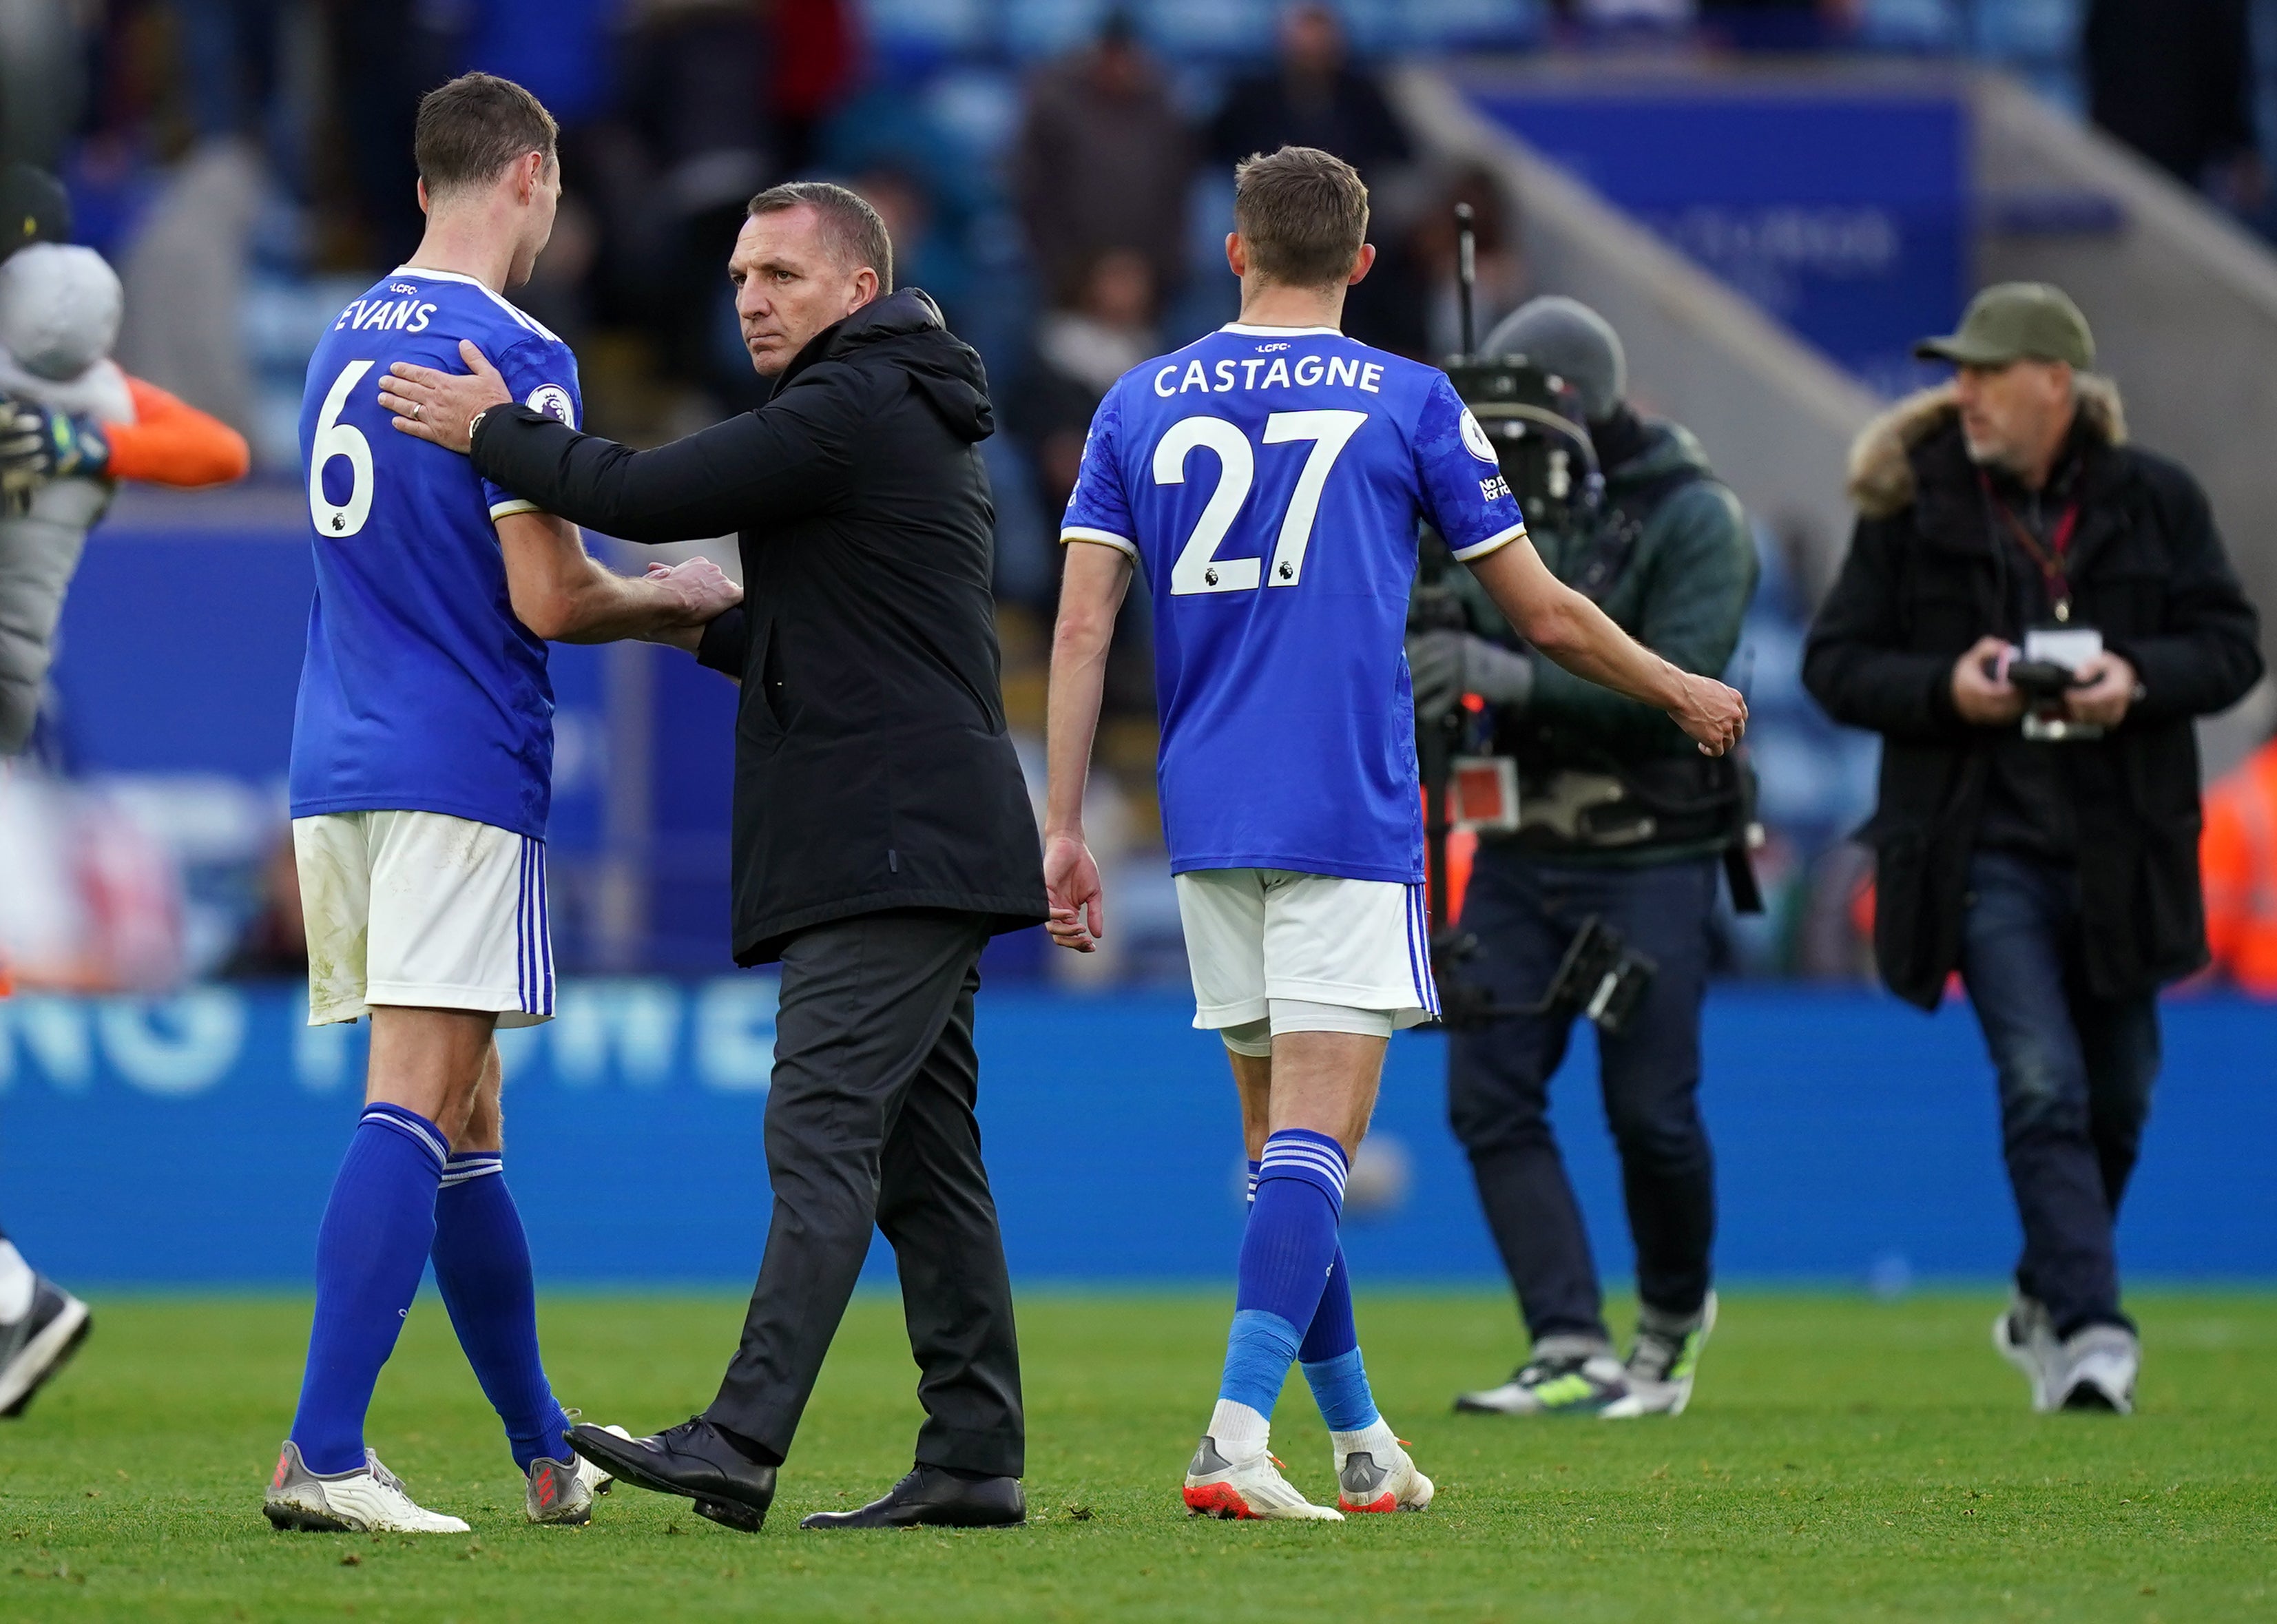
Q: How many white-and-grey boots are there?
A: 4